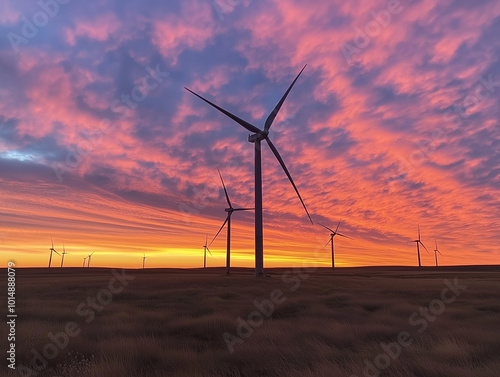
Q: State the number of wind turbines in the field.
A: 11